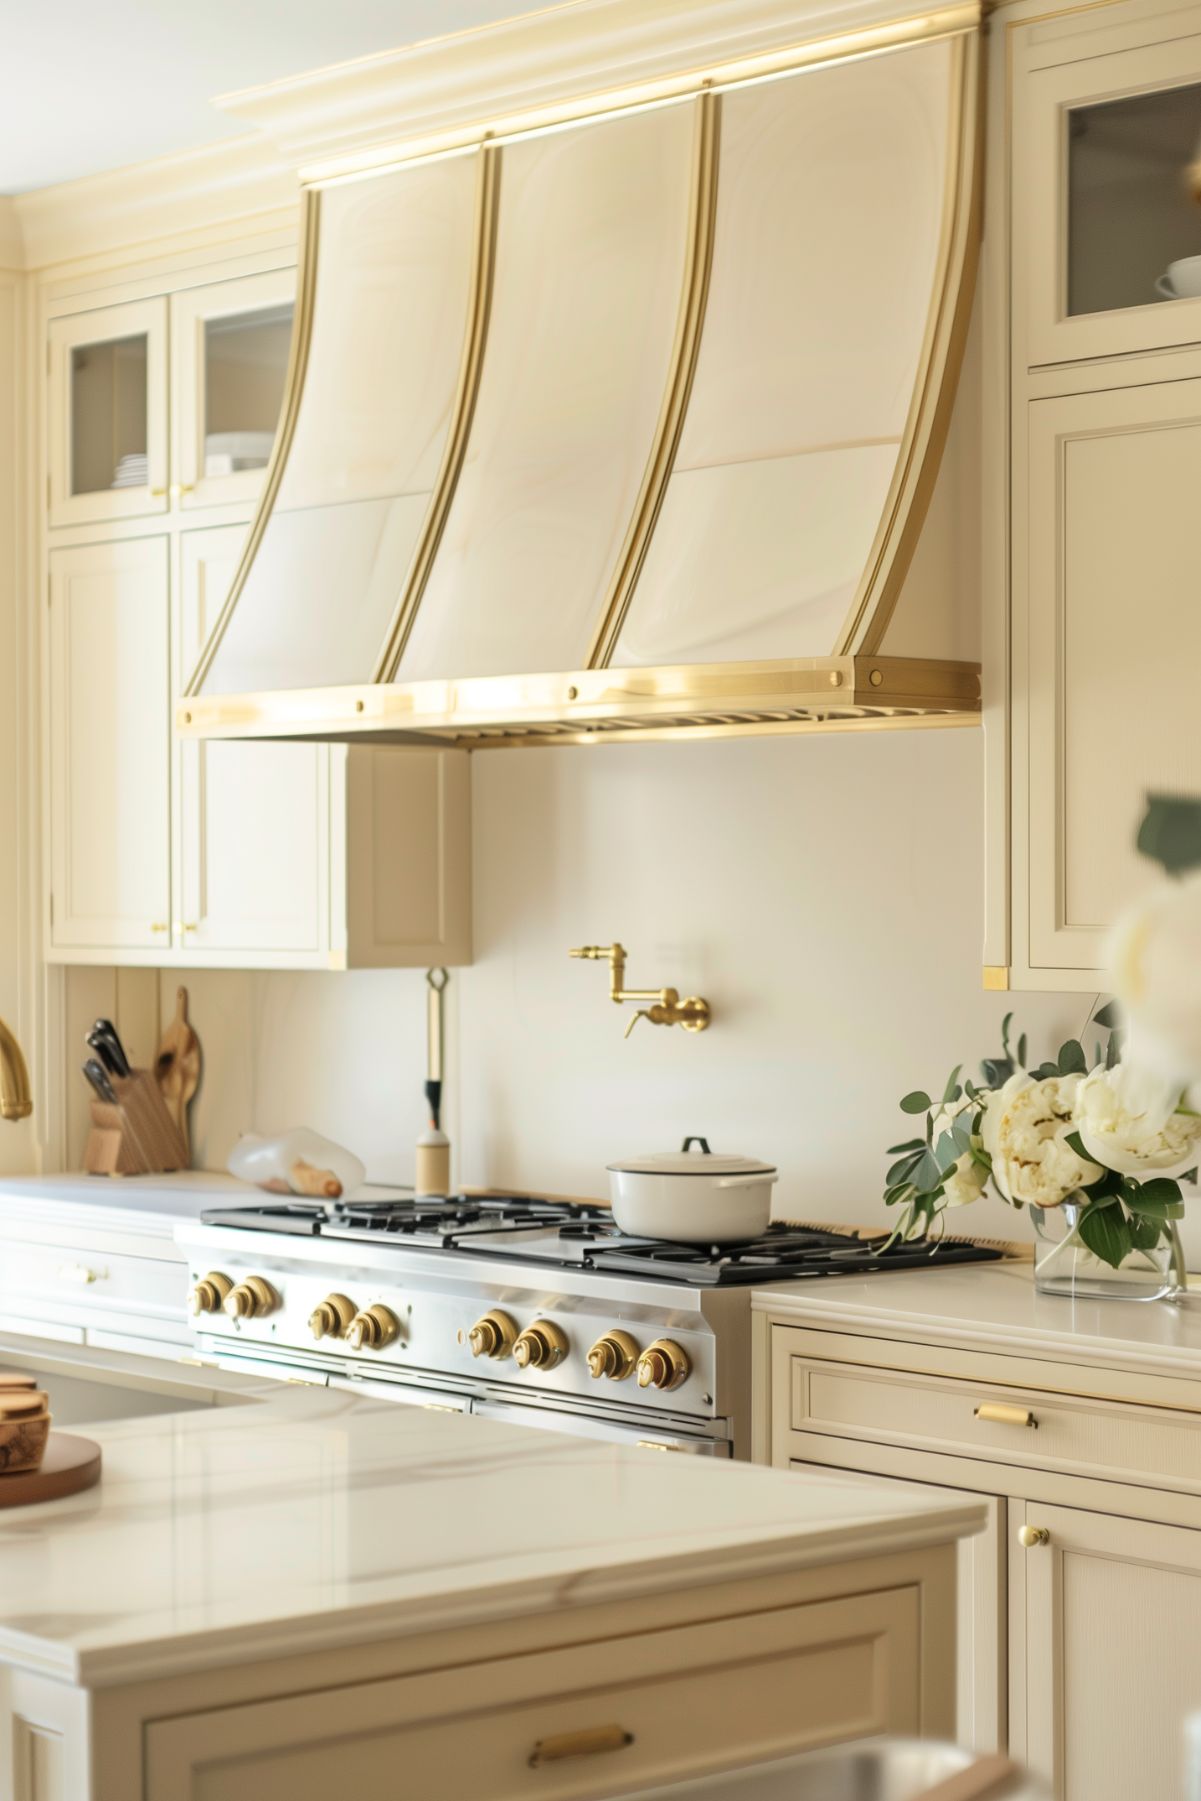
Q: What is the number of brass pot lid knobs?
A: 0